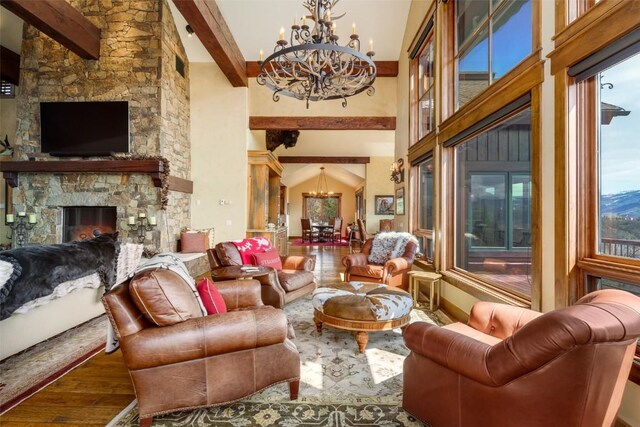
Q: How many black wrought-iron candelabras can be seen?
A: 2